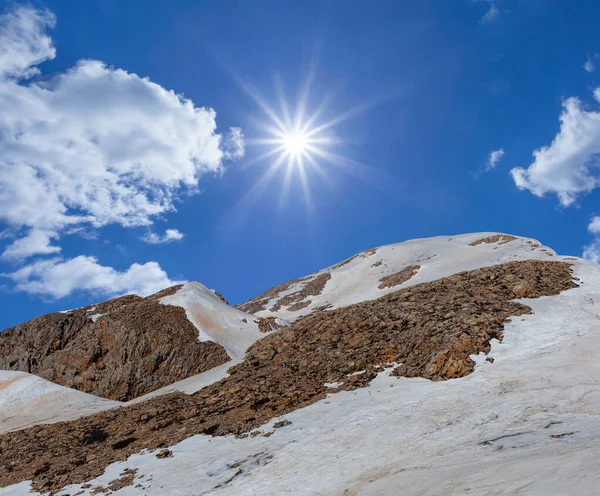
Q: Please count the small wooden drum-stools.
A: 0